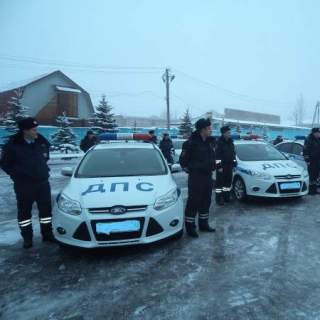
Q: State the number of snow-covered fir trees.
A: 4